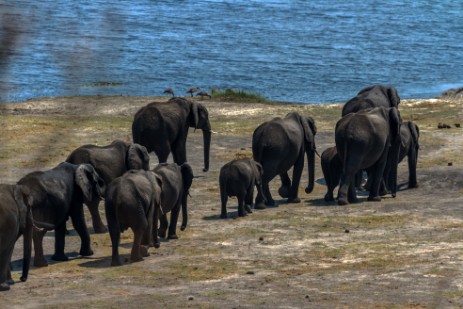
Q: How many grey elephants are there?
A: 12